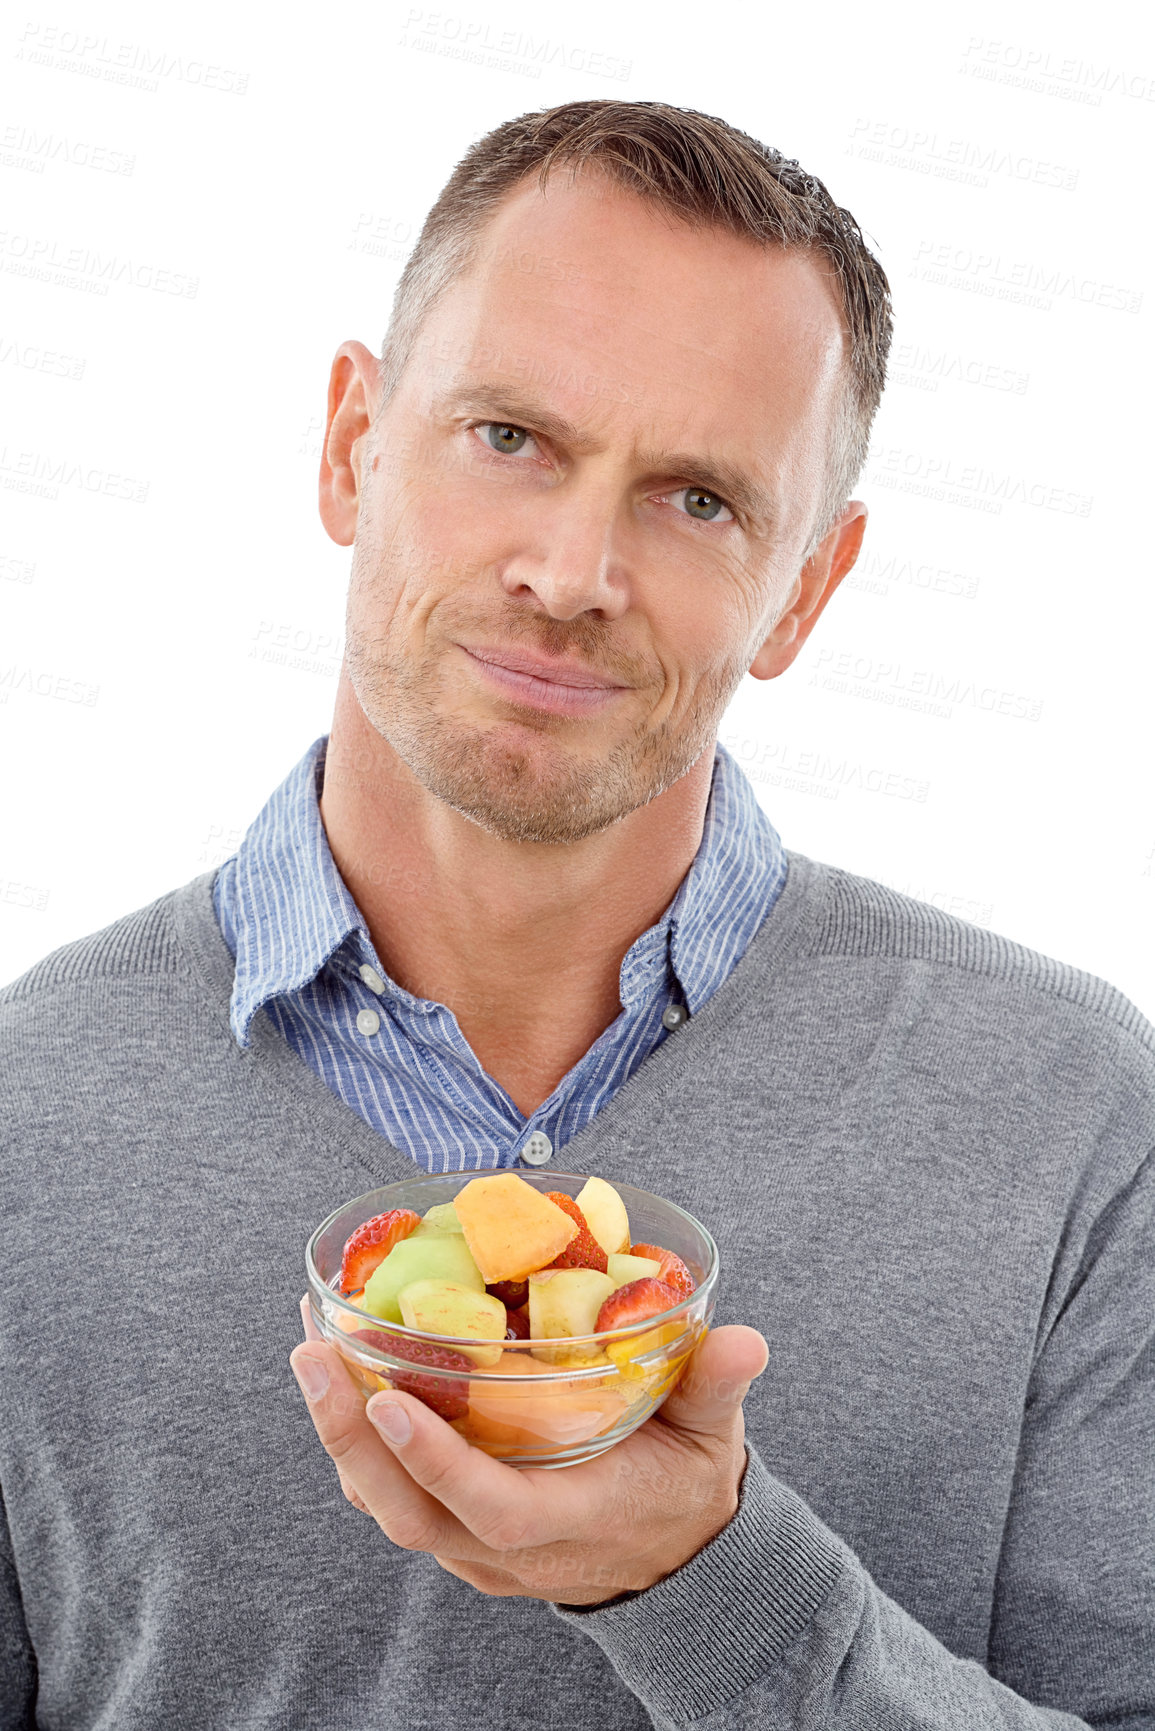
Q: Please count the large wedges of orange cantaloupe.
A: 2